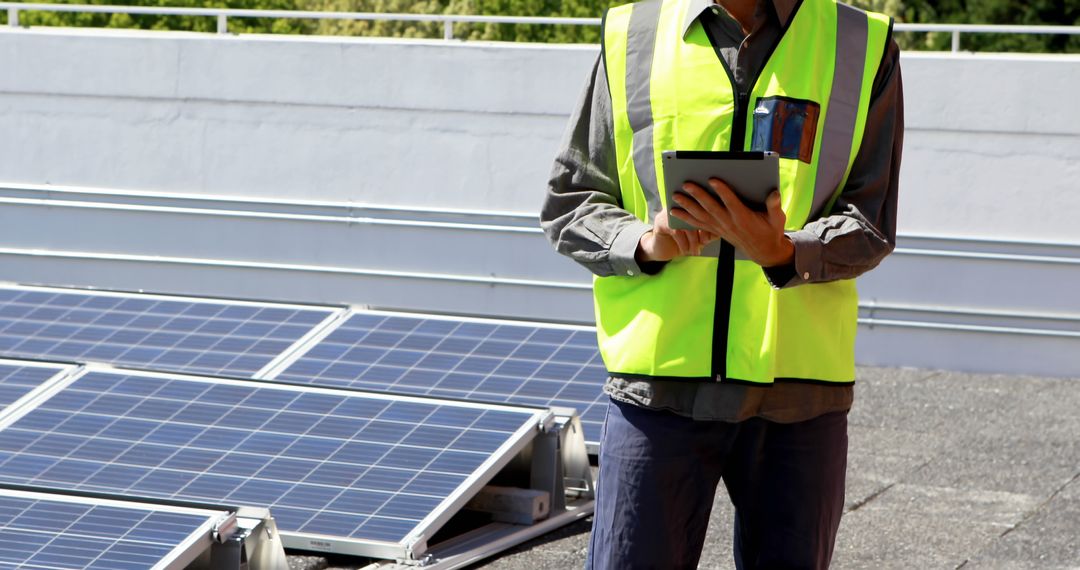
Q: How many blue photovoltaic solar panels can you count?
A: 5